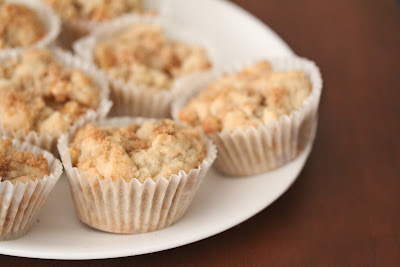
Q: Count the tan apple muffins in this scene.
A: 7